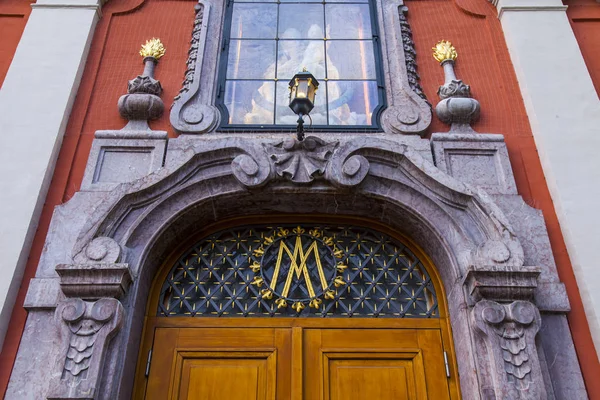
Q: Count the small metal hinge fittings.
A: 2